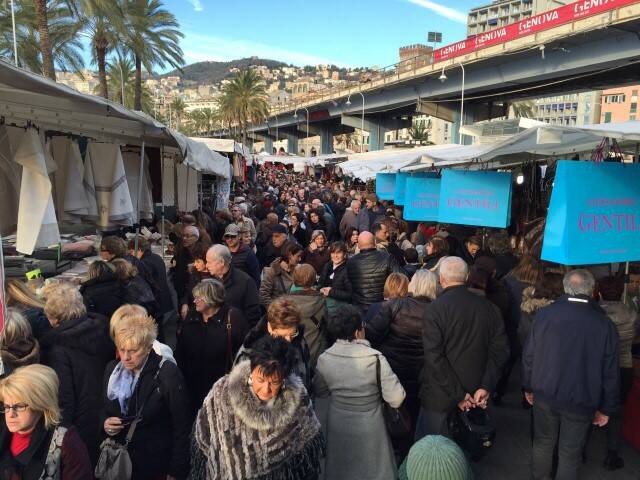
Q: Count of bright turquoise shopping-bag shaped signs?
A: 5